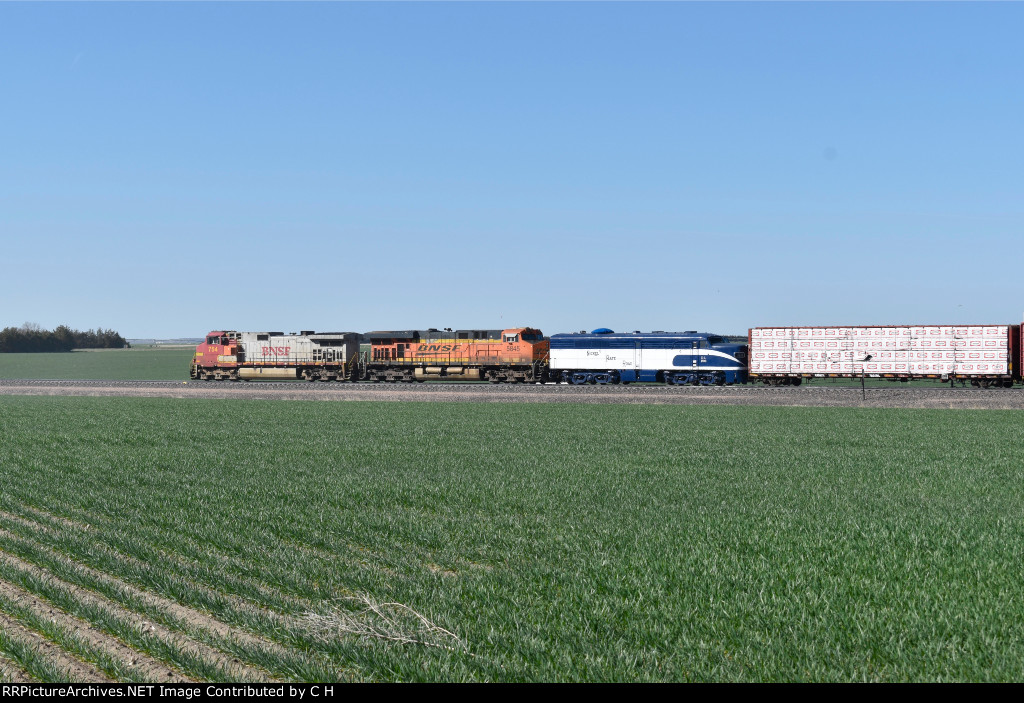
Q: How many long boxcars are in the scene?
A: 1